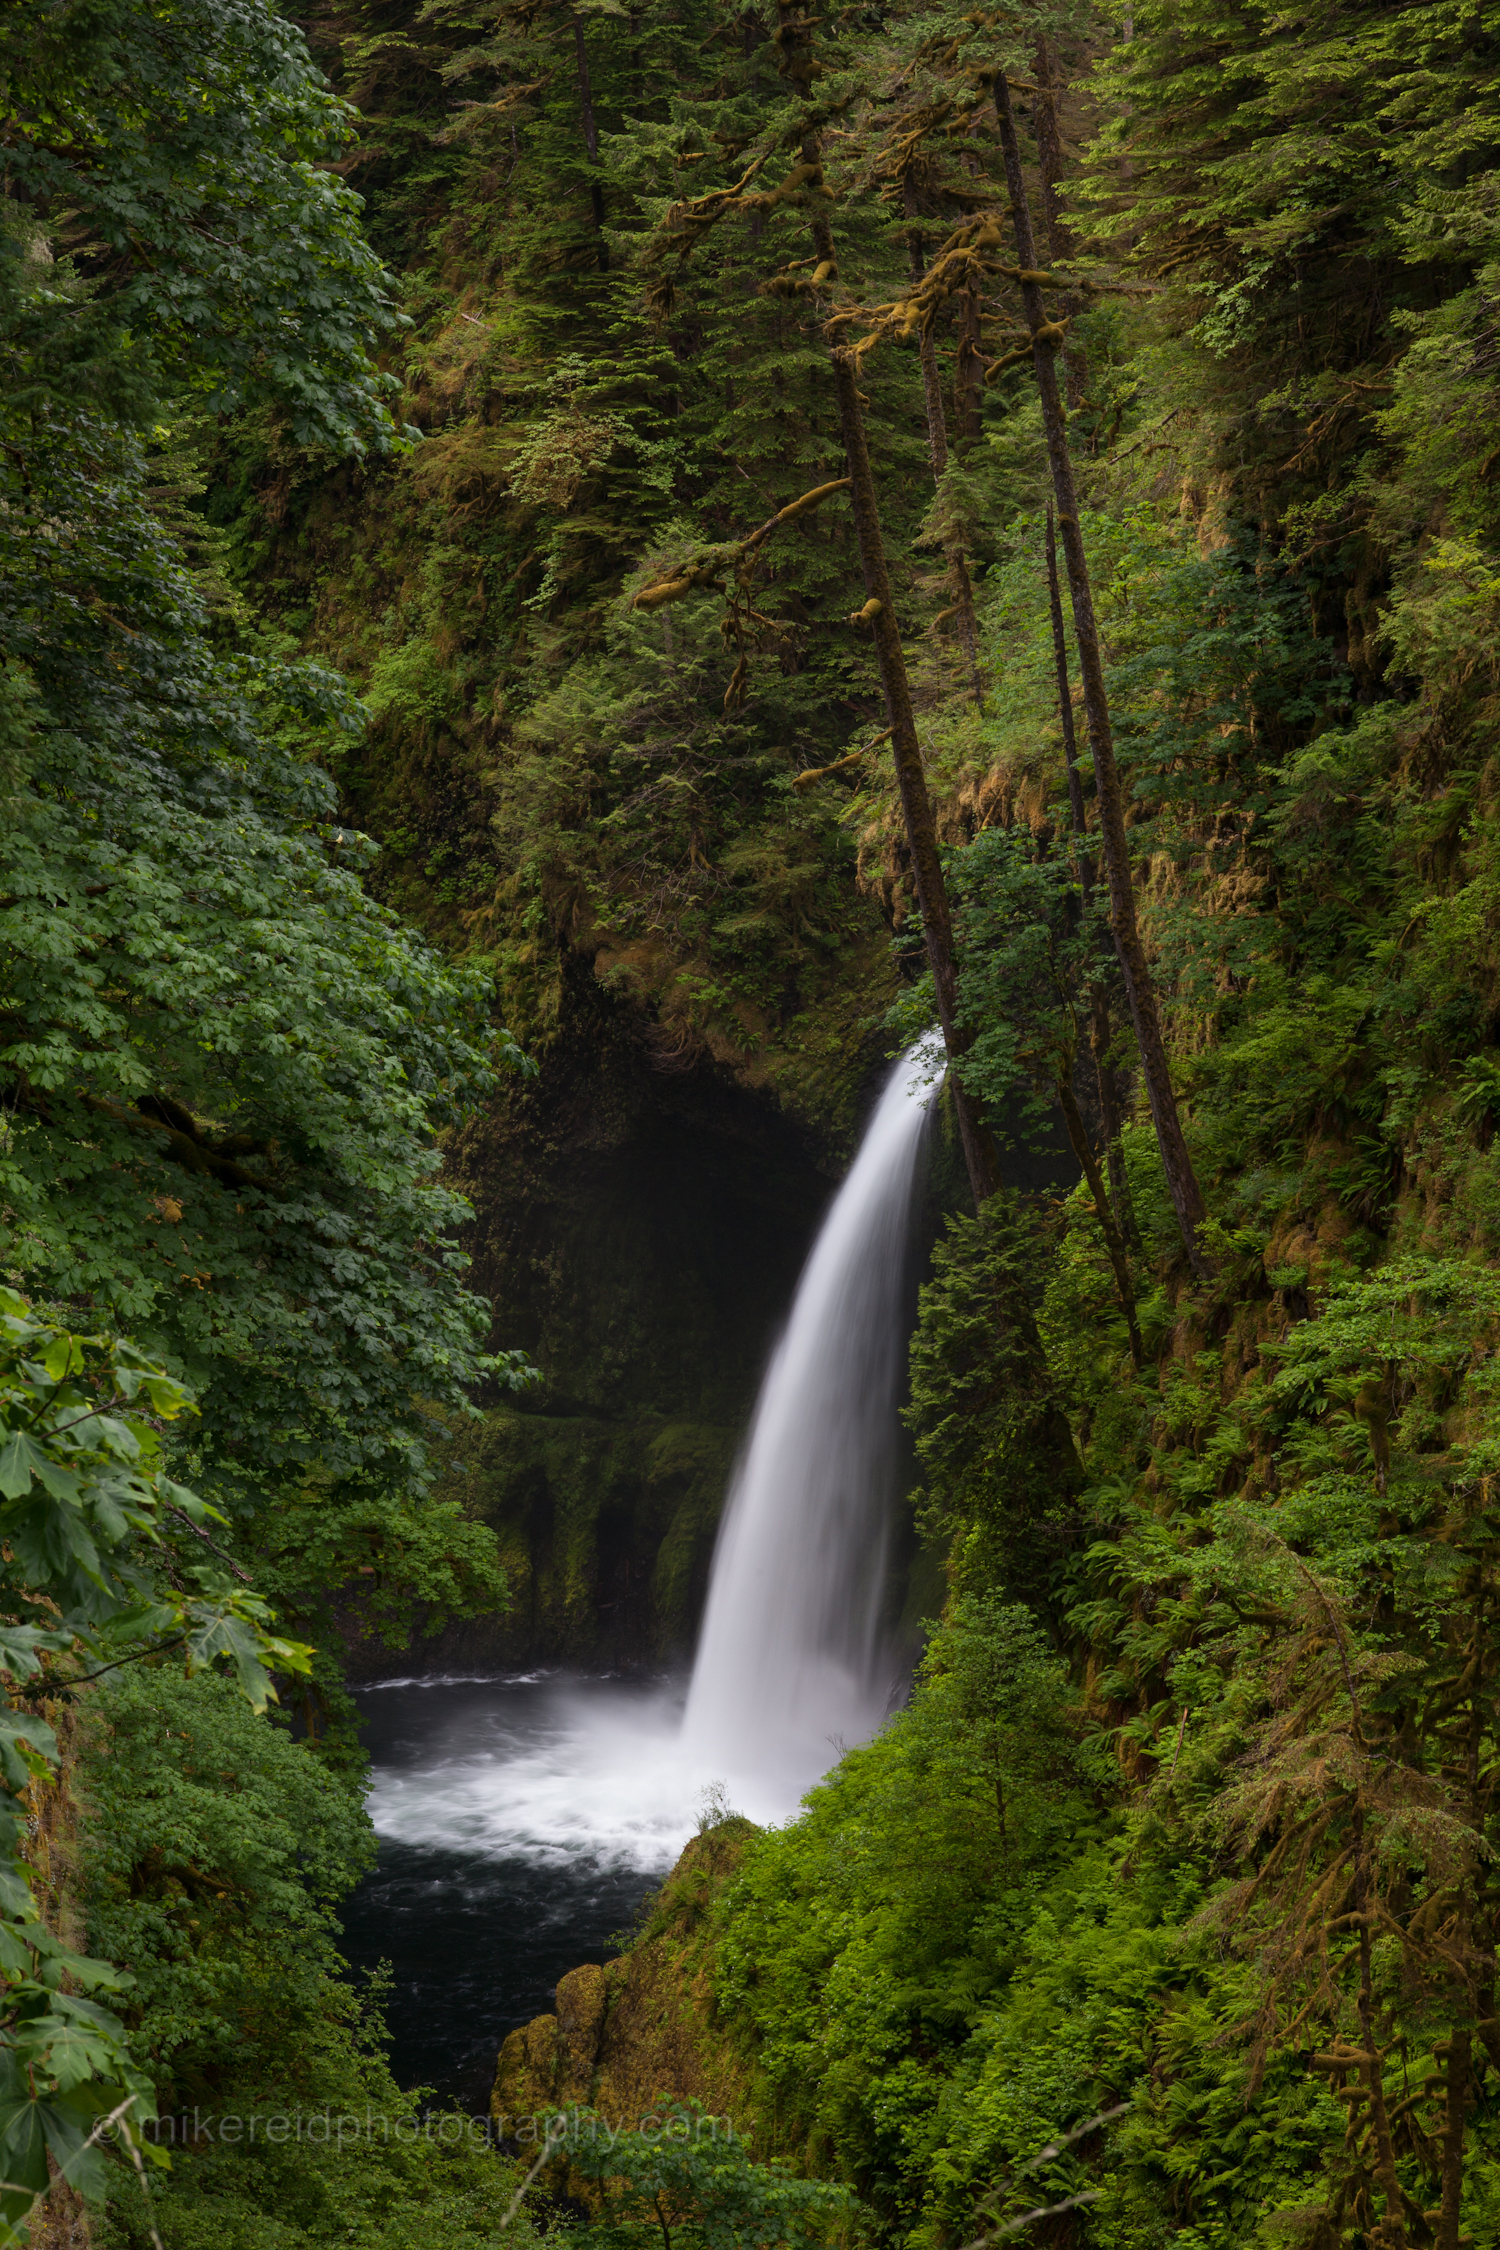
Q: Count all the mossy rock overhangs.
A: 1